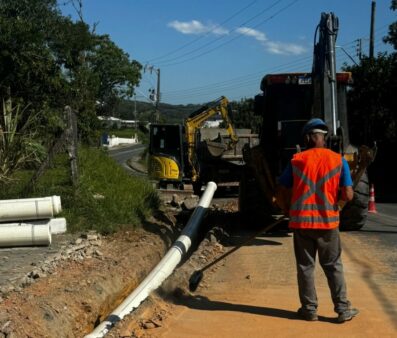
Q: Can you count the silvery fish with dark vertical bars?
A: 0